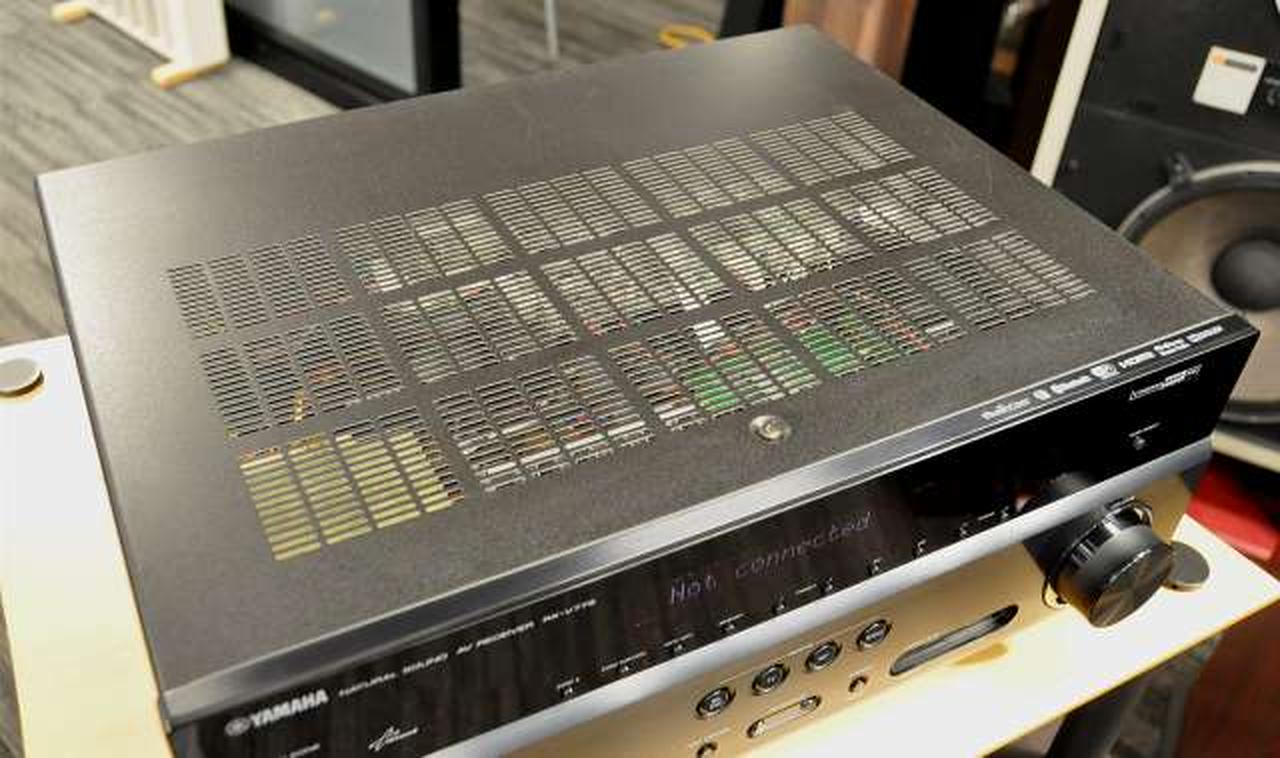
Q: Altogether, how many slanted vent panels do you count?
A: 15